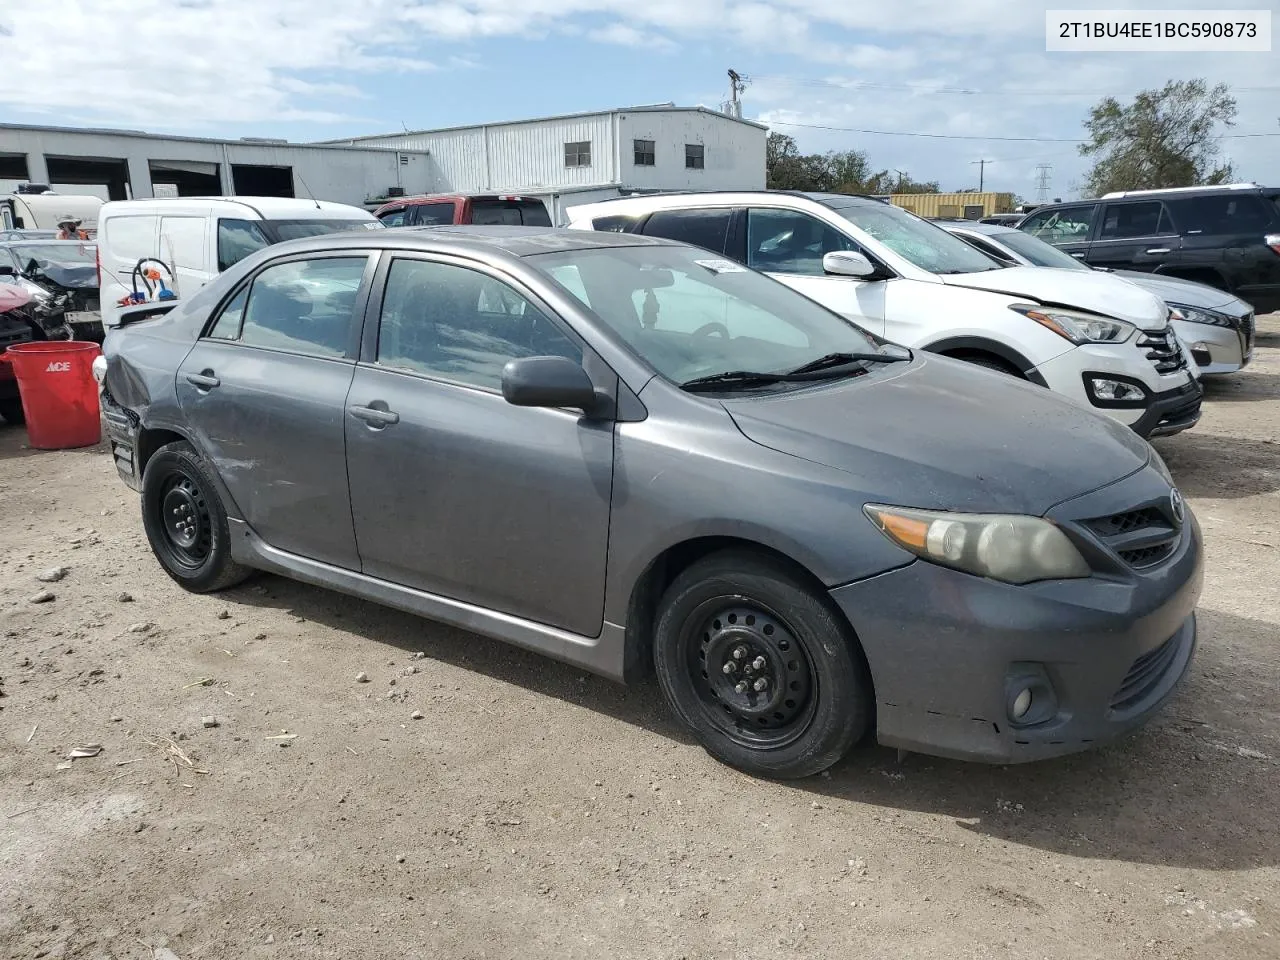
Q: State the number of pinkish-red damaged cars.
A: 1